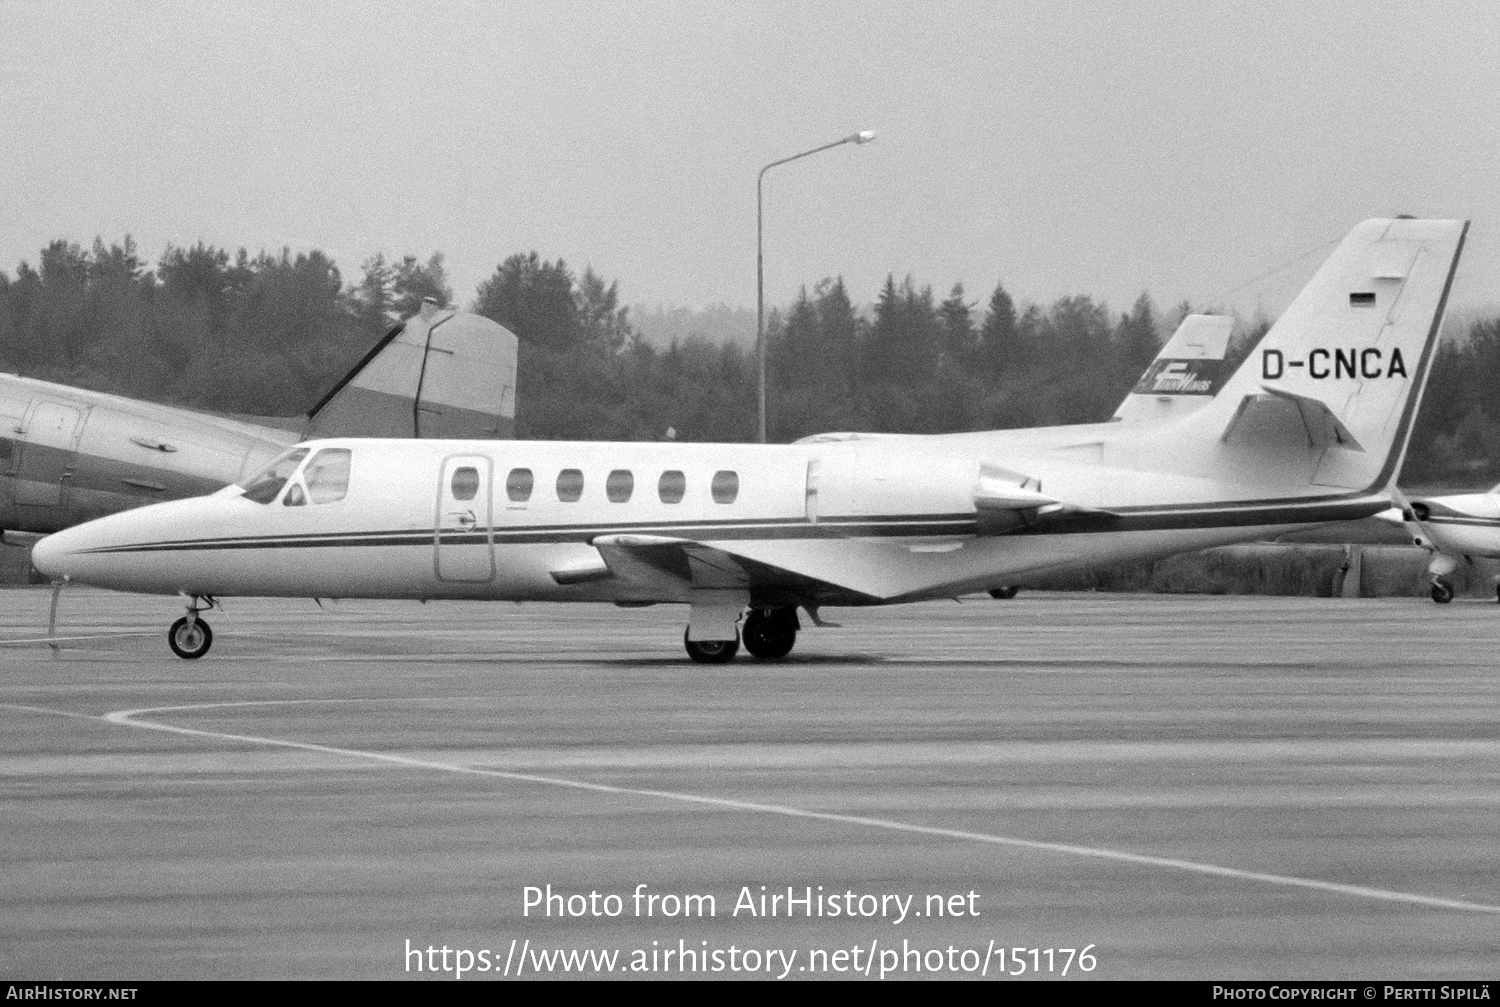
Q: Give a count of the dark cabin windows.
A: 6